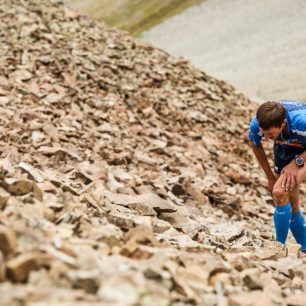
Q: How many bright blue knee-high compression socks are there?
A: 2